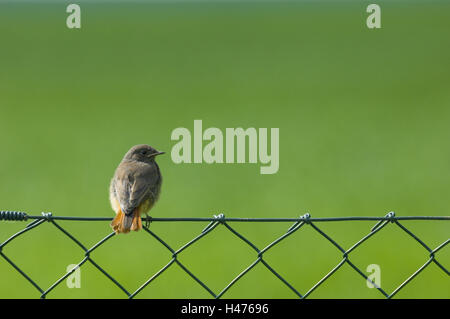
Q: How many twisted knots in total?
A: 4